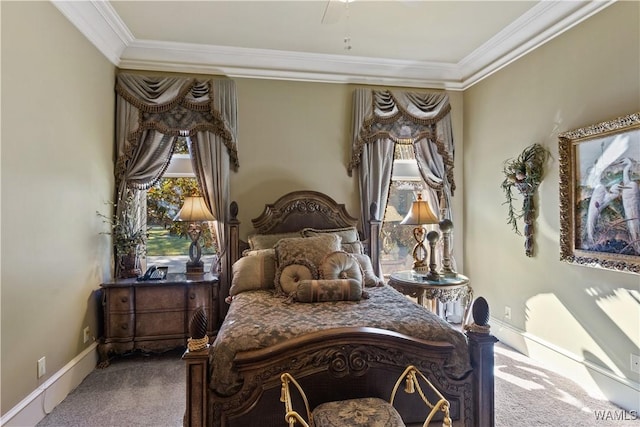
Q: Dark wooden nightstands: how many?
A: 1